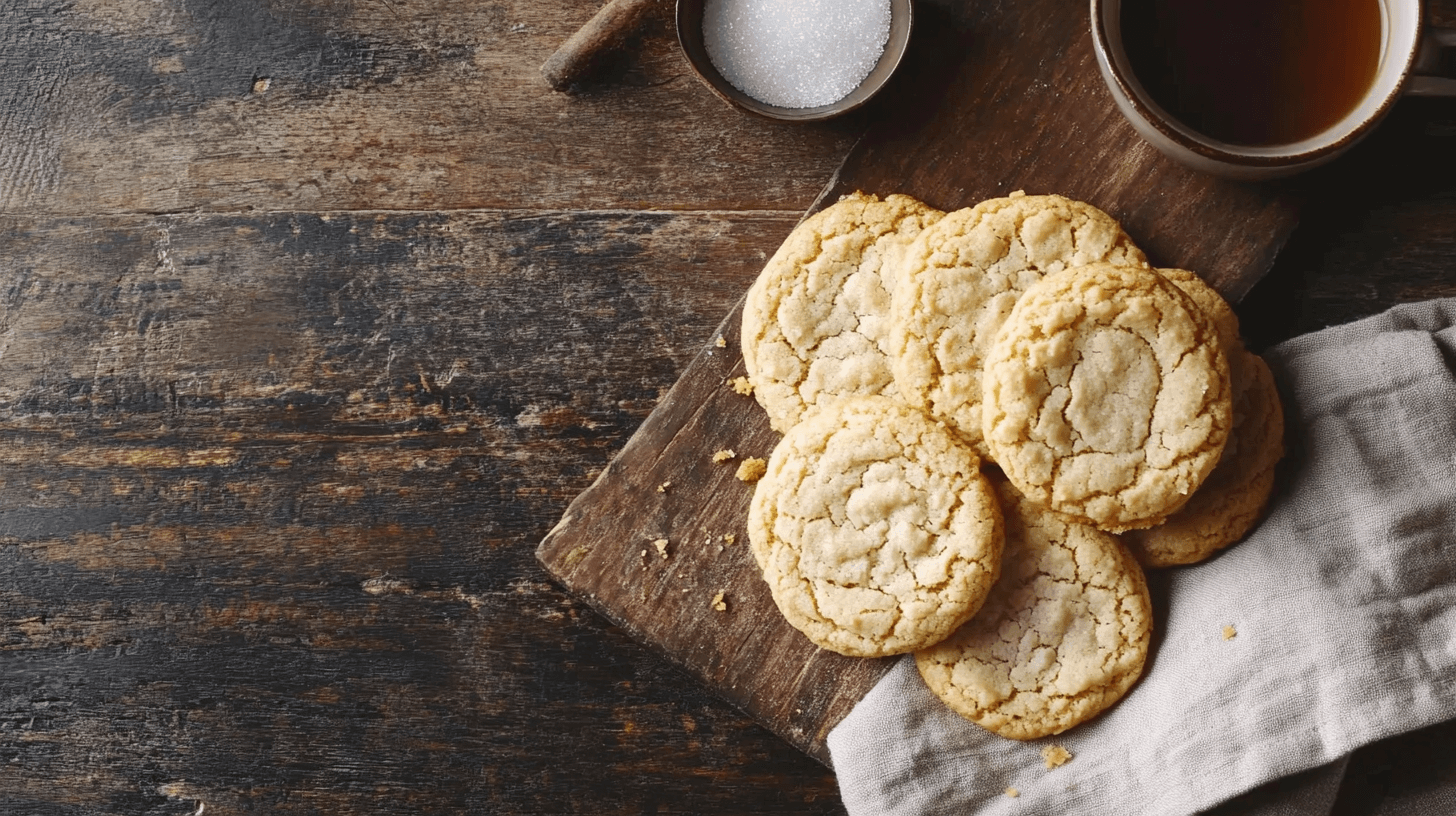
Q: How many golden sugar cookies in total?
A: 7